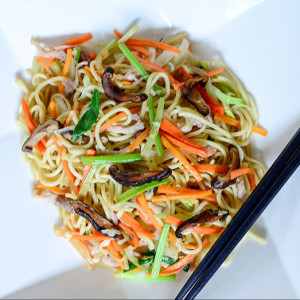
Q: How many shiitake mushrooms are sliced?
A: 7